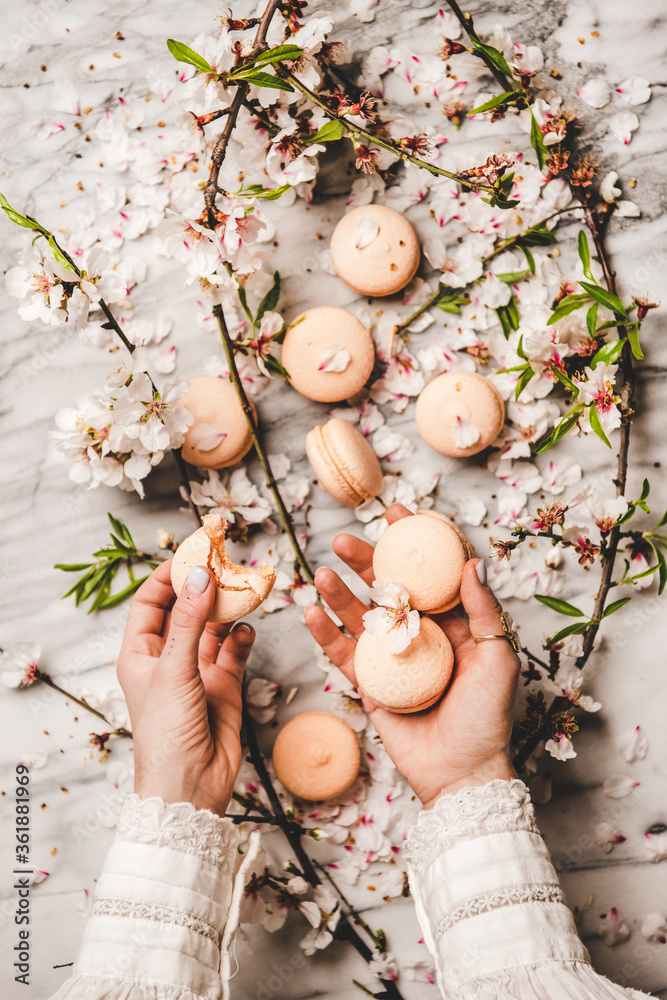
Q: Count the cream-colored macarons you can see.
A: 9